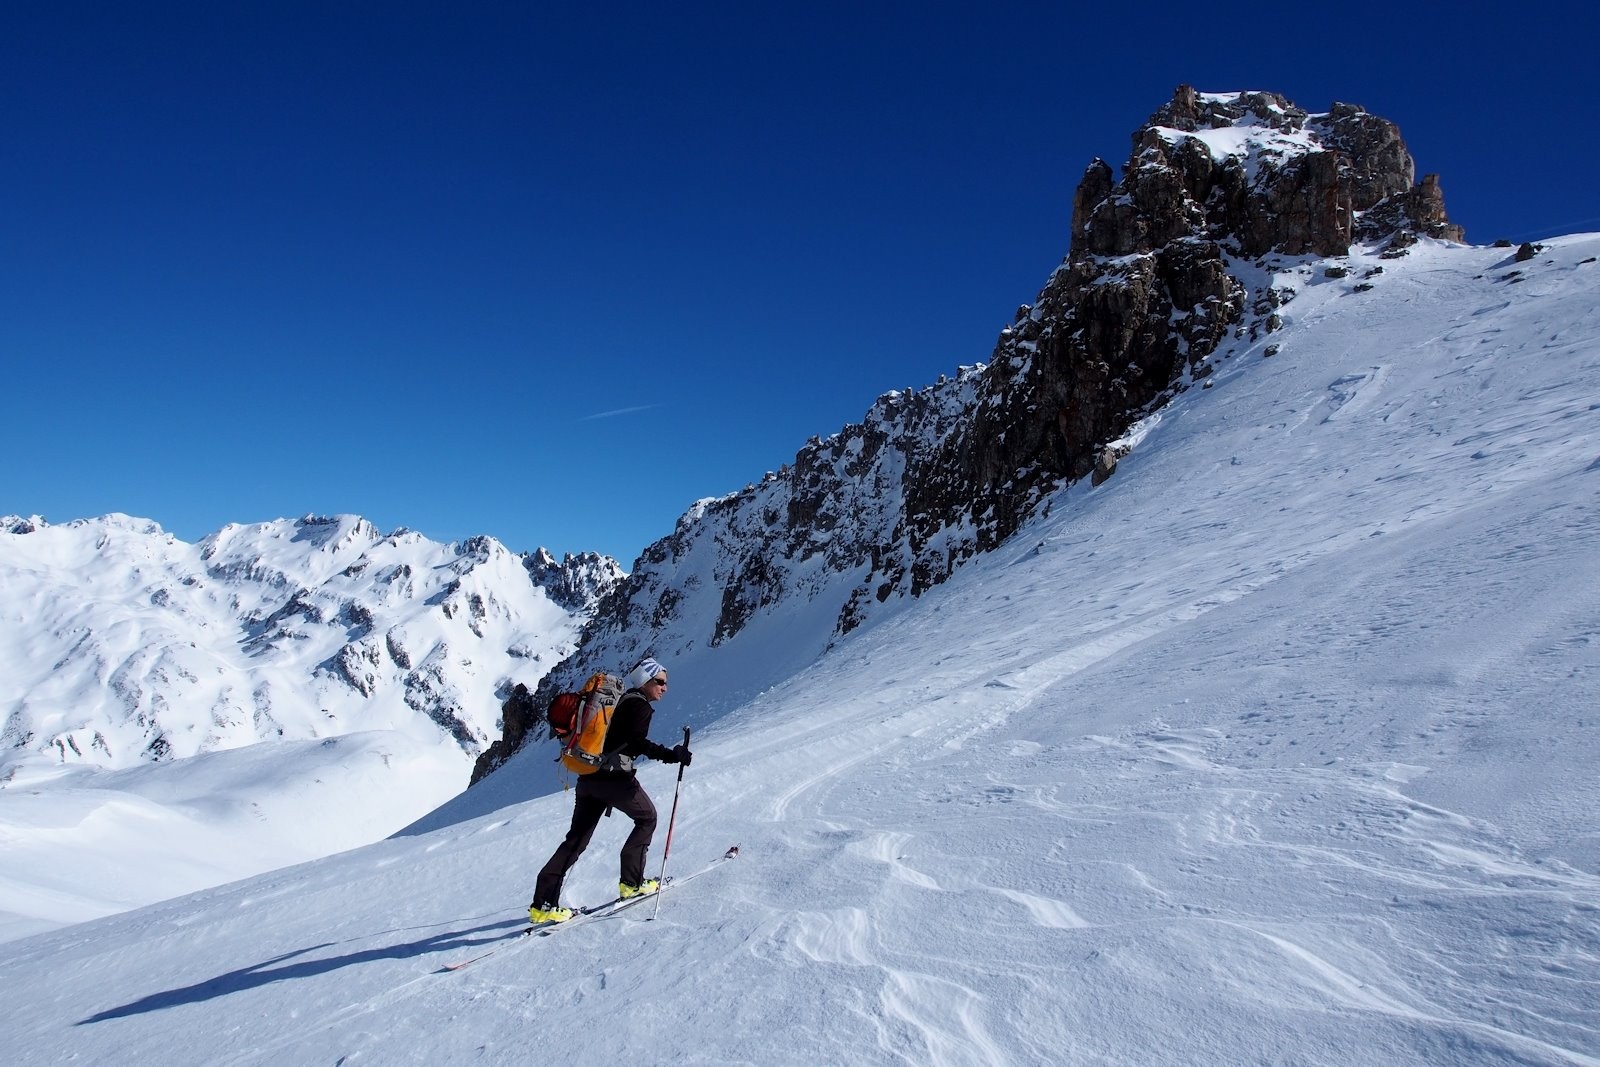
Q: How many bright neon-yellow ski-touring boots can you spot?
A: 2